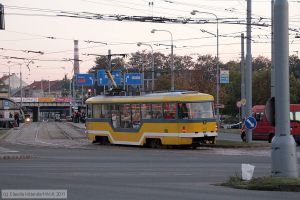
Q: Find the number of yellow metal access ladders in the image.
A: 0